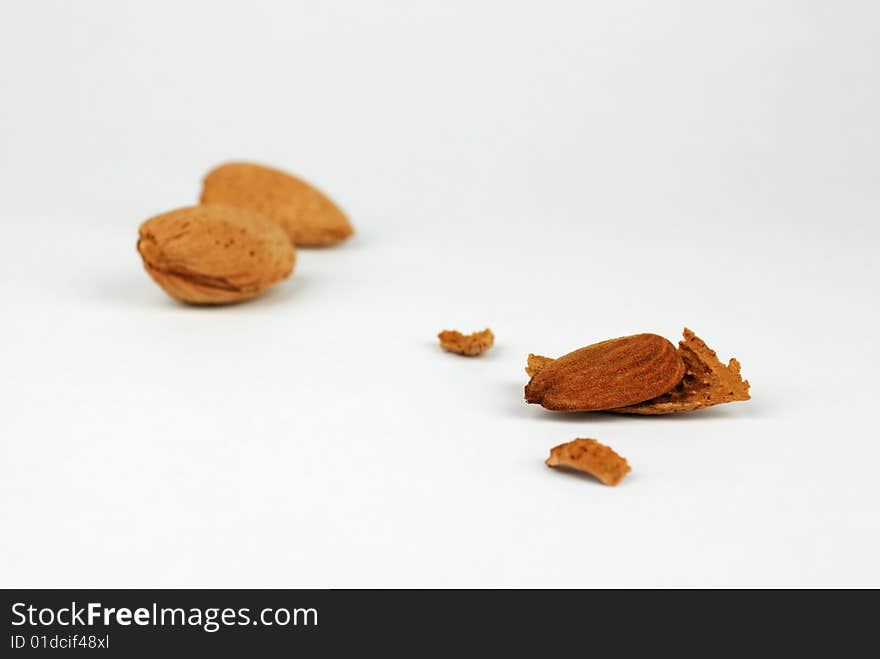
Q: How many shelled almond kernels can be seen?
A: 1